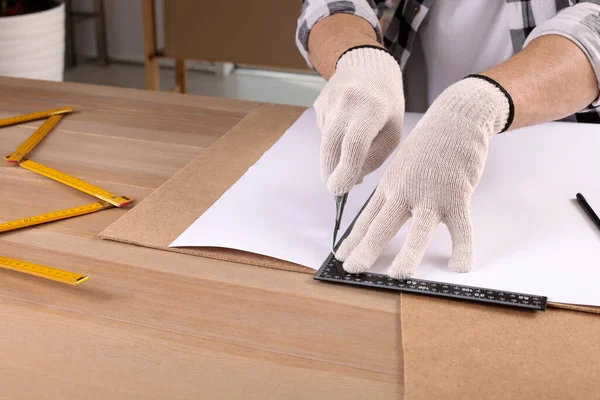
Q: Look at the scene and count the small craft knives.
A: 1